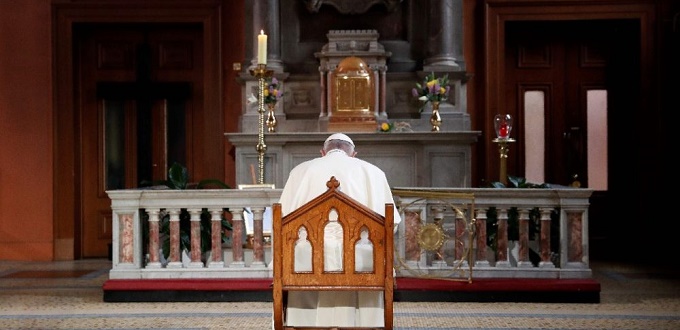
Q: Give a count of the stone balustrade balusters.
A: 12